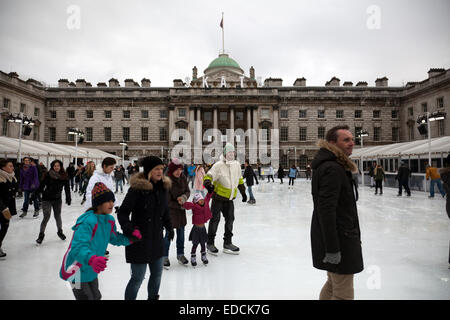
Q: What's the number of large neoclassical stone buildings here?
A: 1